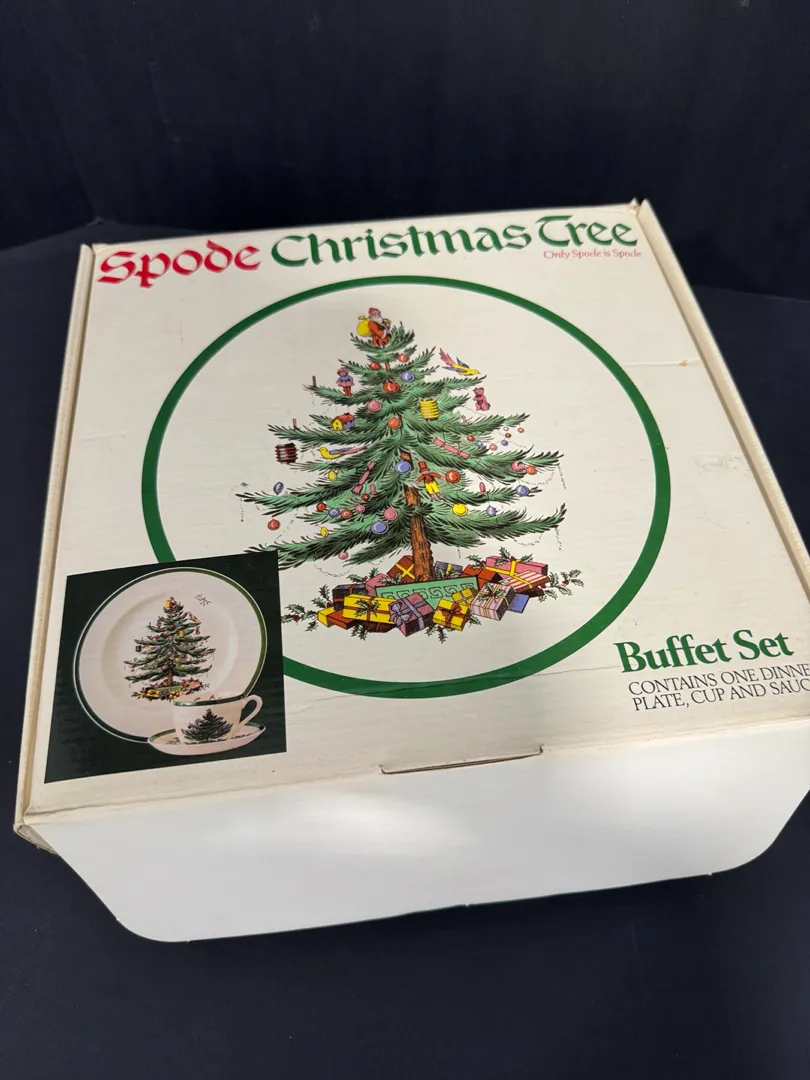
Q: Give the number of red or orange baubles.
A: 13